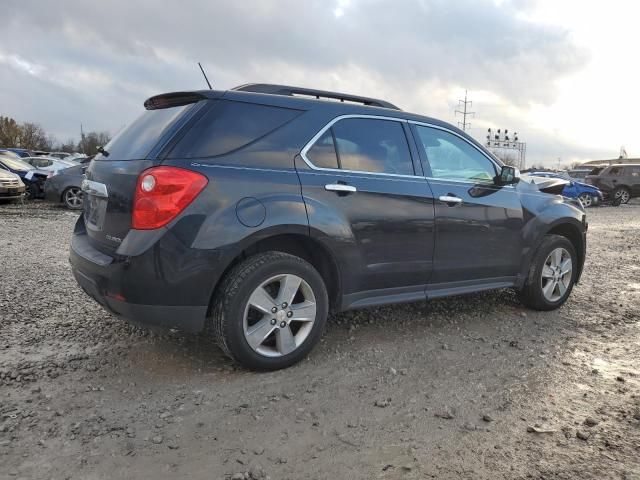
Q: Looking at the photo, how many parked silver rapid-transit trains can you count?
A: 0